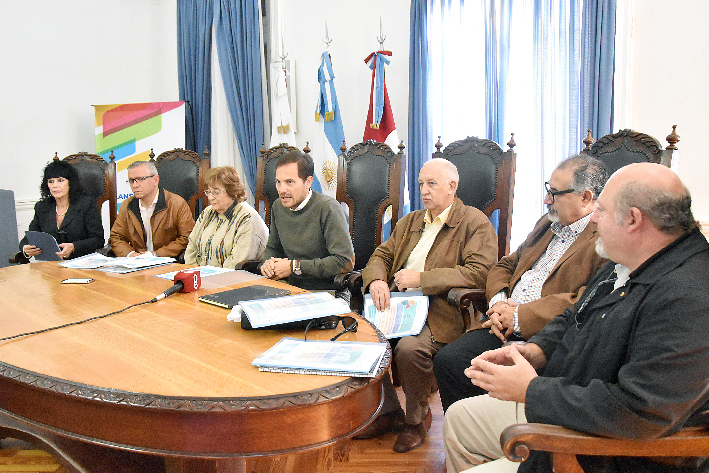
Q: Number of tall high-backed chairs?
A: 6